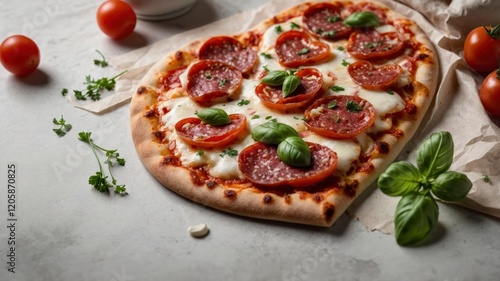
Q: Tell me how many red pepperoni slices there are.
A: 10